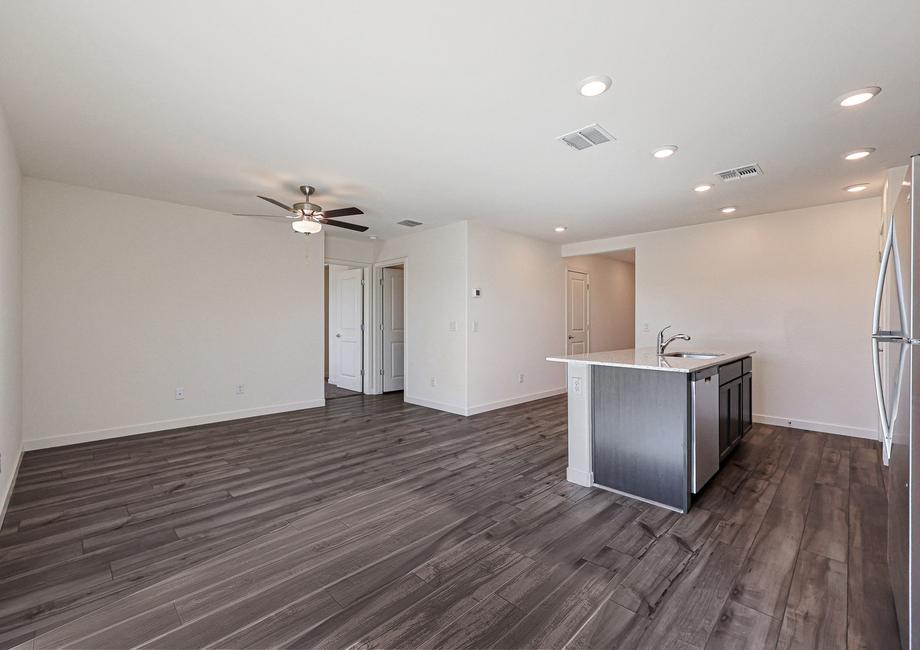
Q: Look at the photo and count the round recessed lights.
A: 8